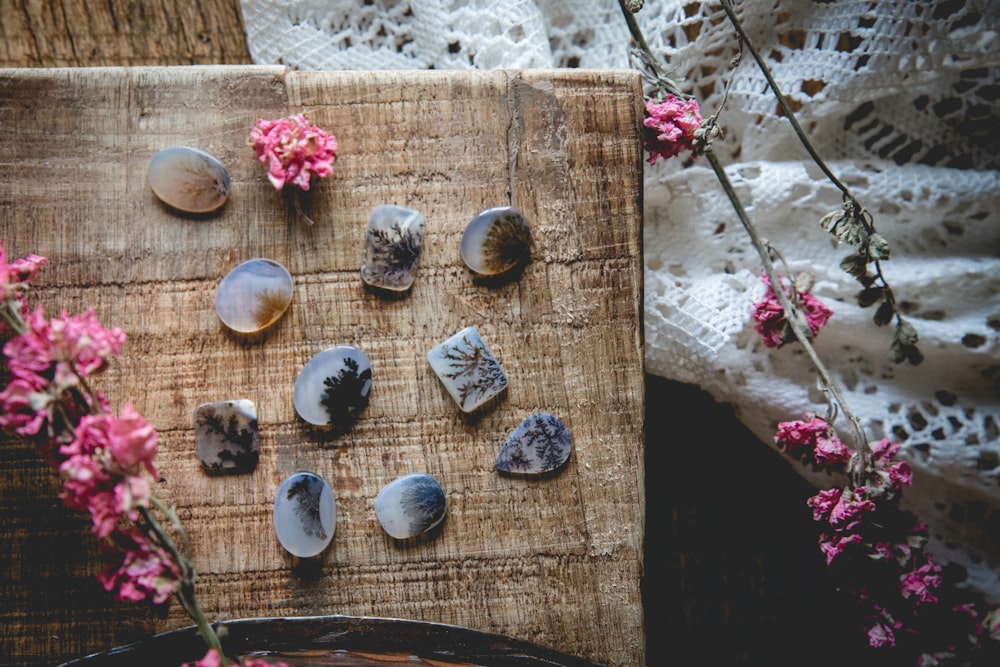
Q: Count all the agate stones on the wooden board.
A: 10